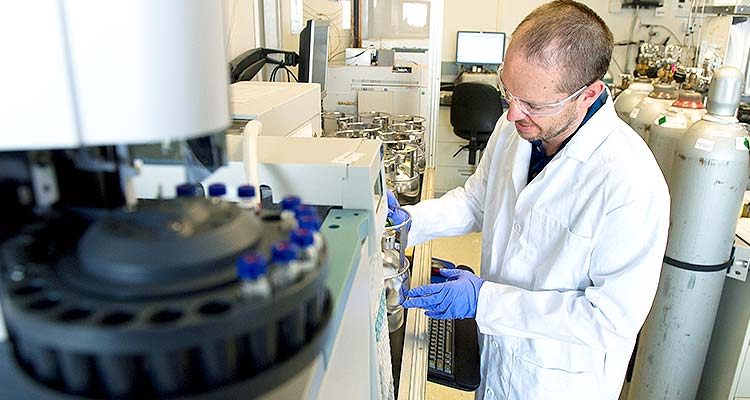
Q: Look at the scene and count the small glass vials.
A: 9